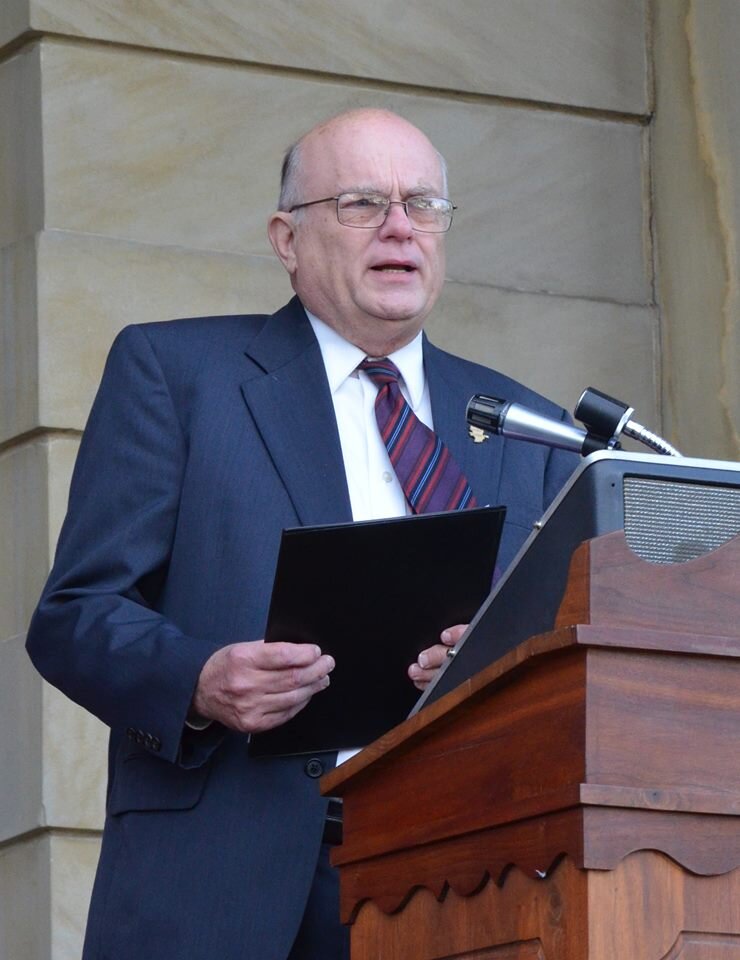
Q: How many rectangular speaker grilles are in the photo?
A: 1